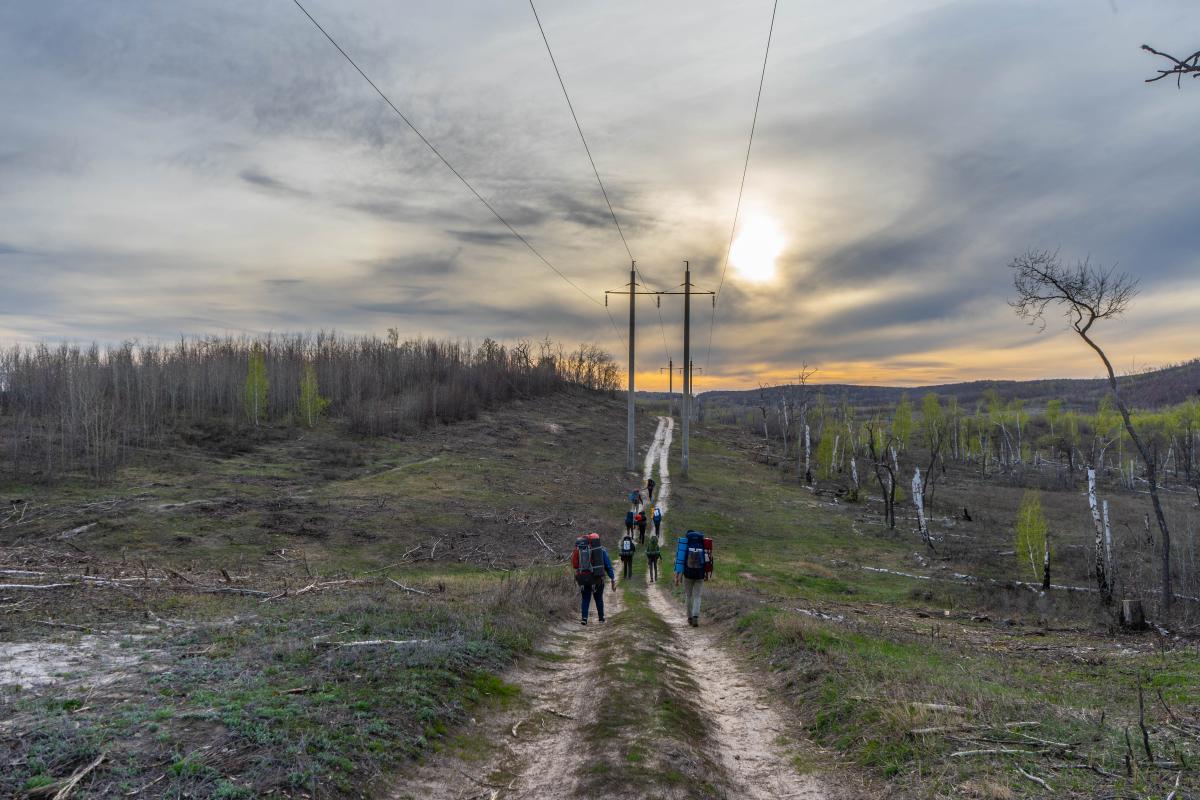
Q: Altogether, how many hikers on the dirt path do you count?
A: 9